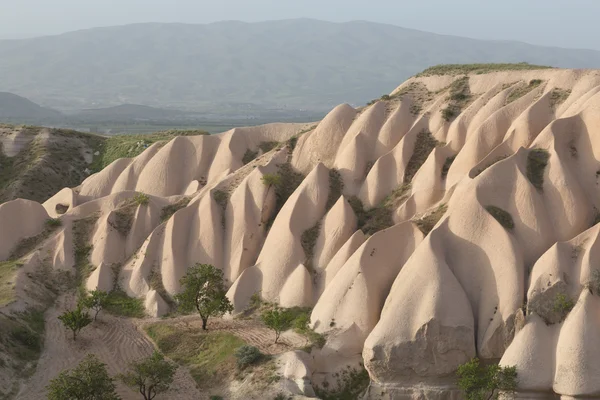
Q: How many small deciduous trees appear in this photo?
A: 7